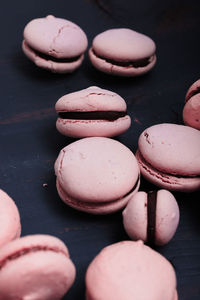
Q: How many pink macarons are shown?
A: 10